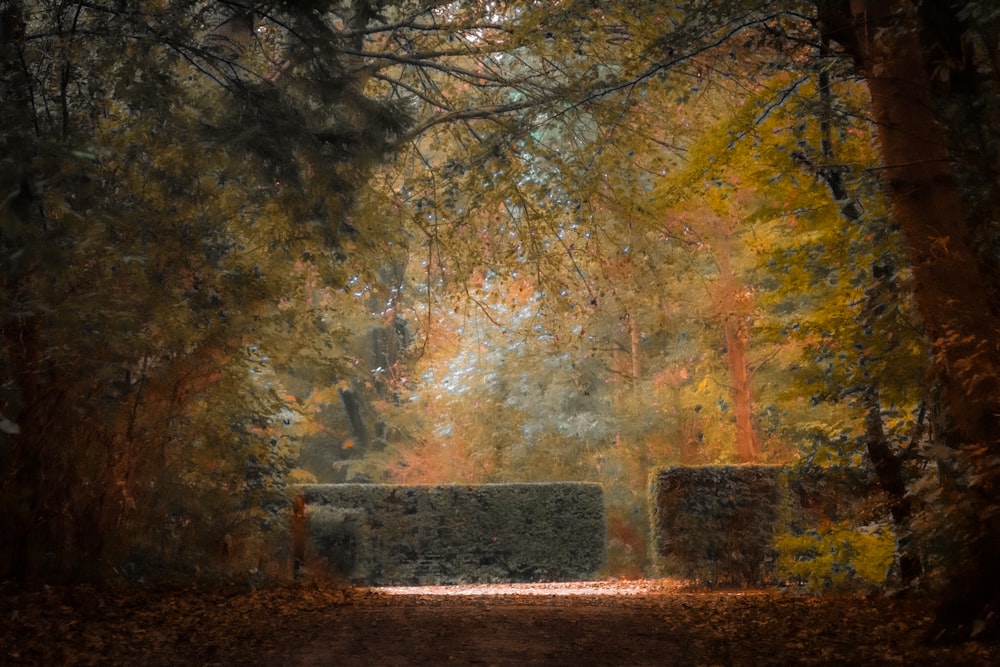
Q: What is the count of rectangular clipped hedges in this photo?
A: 2